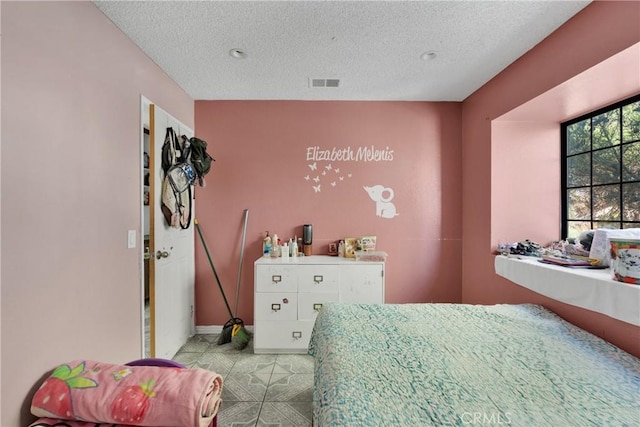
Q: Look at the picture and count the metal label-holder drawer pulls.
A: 5